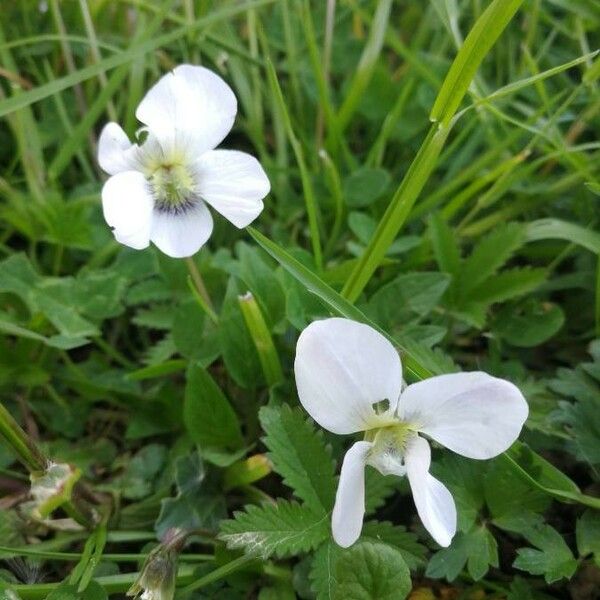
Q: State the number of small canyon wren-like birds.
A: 0